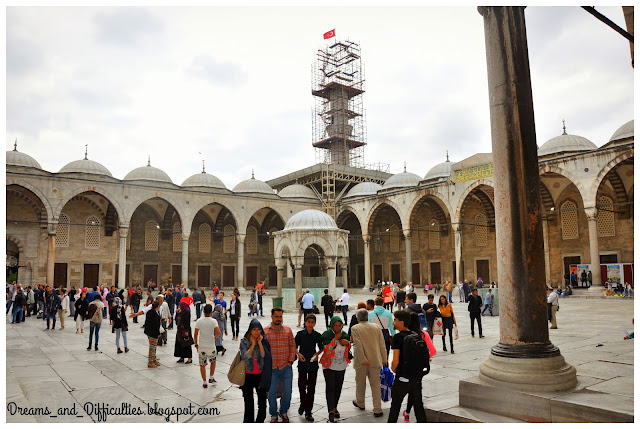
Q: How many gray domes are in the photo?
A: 12